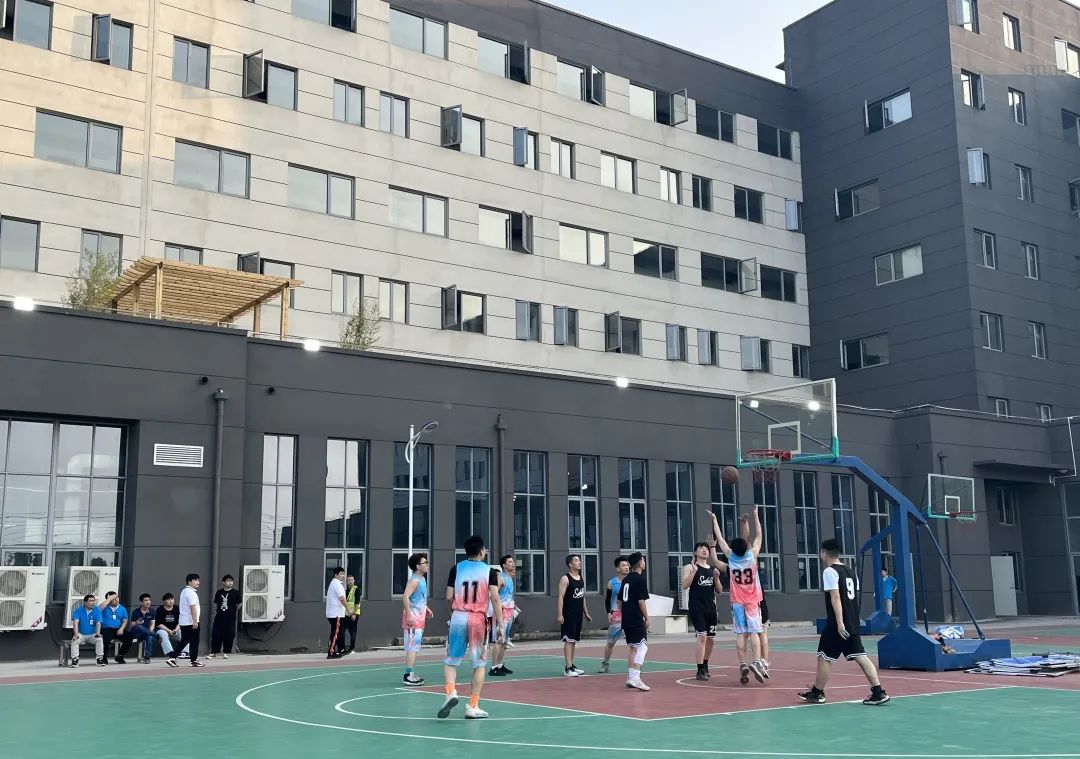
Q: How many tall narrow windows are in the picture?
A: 13